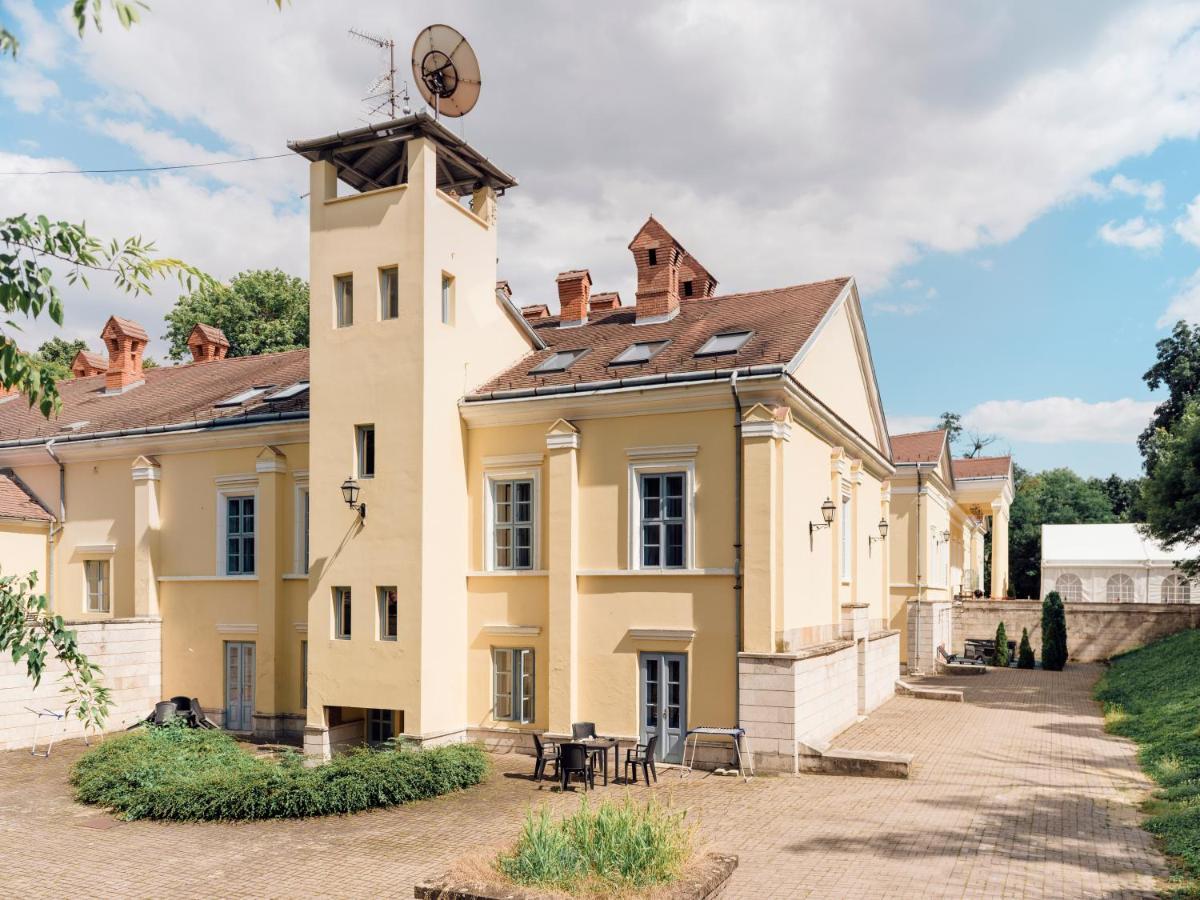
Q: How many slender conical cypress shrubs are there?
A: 3